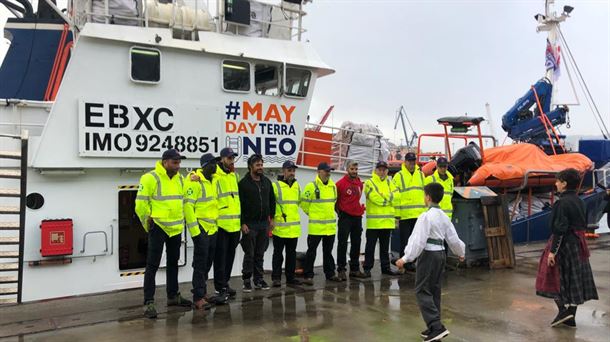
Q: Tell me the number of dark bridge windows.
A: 4